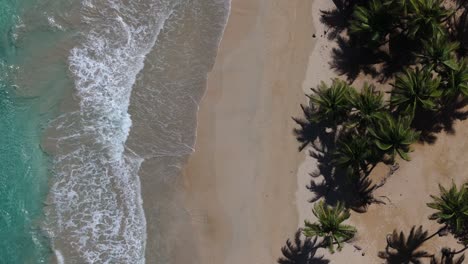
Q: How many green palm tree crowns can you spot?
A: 11